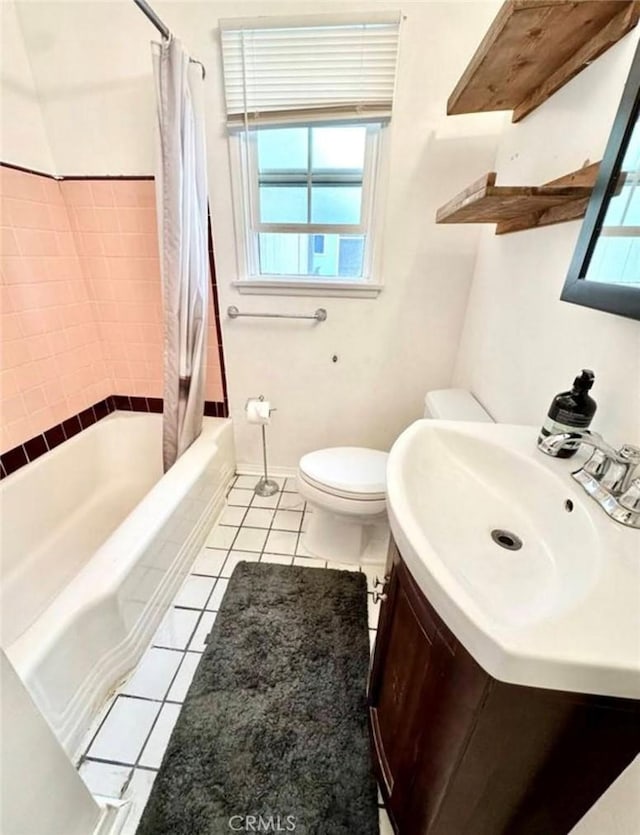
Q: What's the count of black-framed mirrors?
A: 1